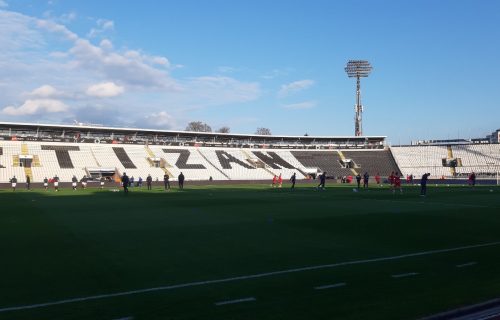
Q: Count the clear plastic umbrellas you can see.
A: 0